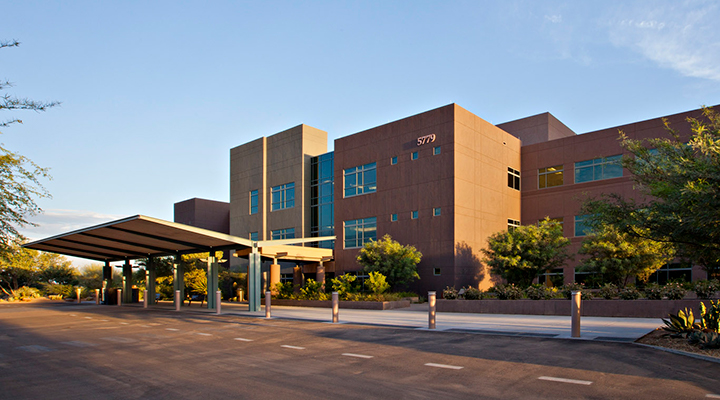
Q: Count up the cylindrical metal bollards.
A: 10